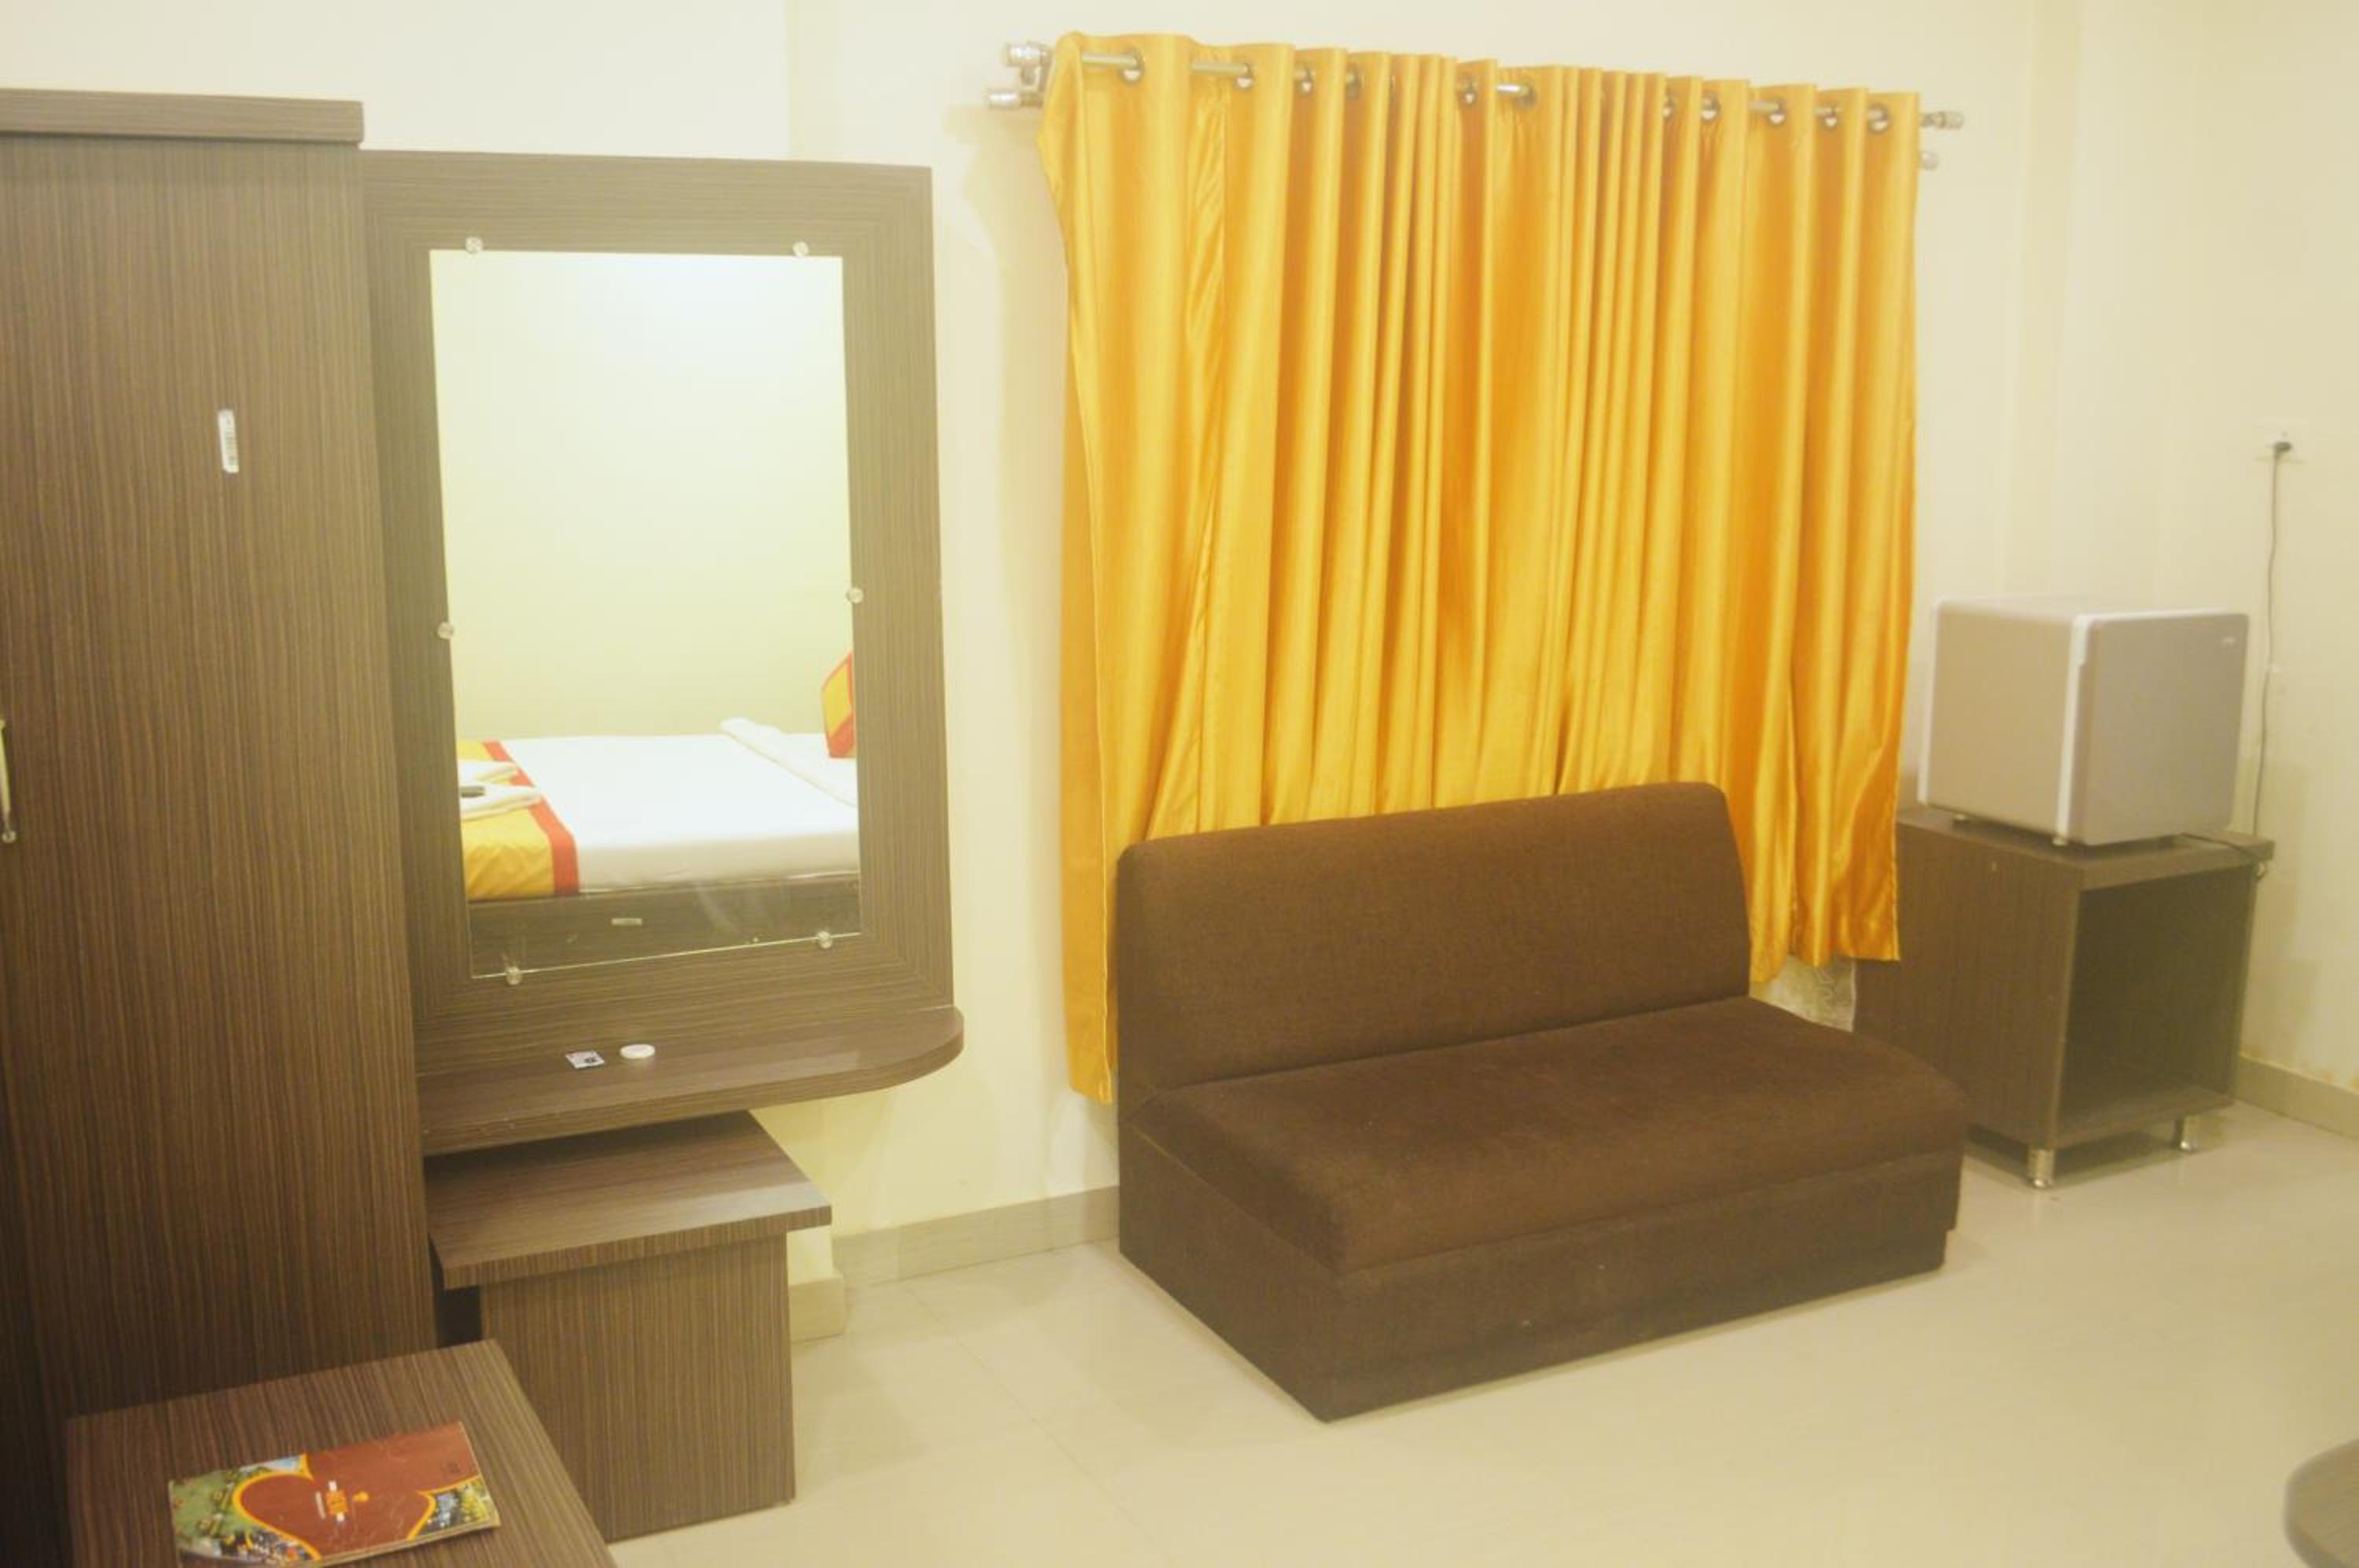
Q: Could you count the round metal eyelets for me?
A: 11